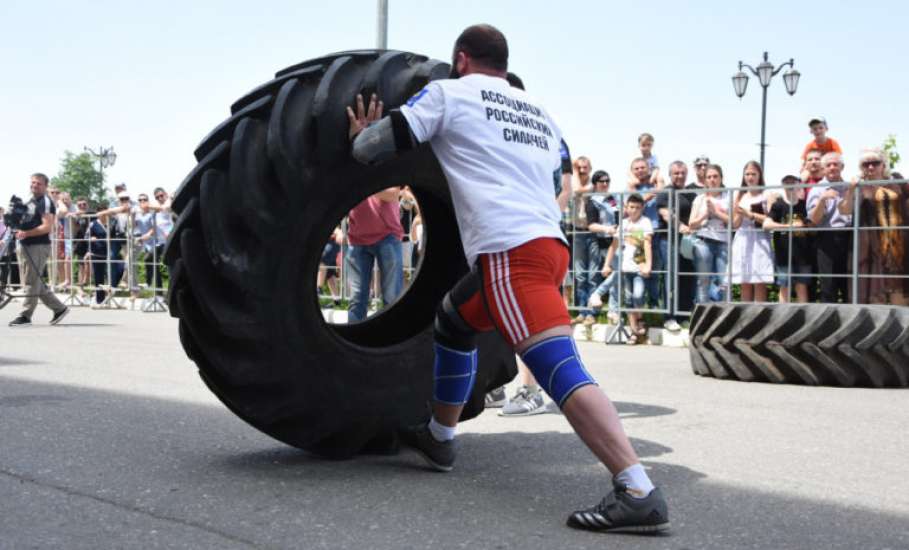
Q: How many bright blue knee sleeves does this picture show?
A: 2